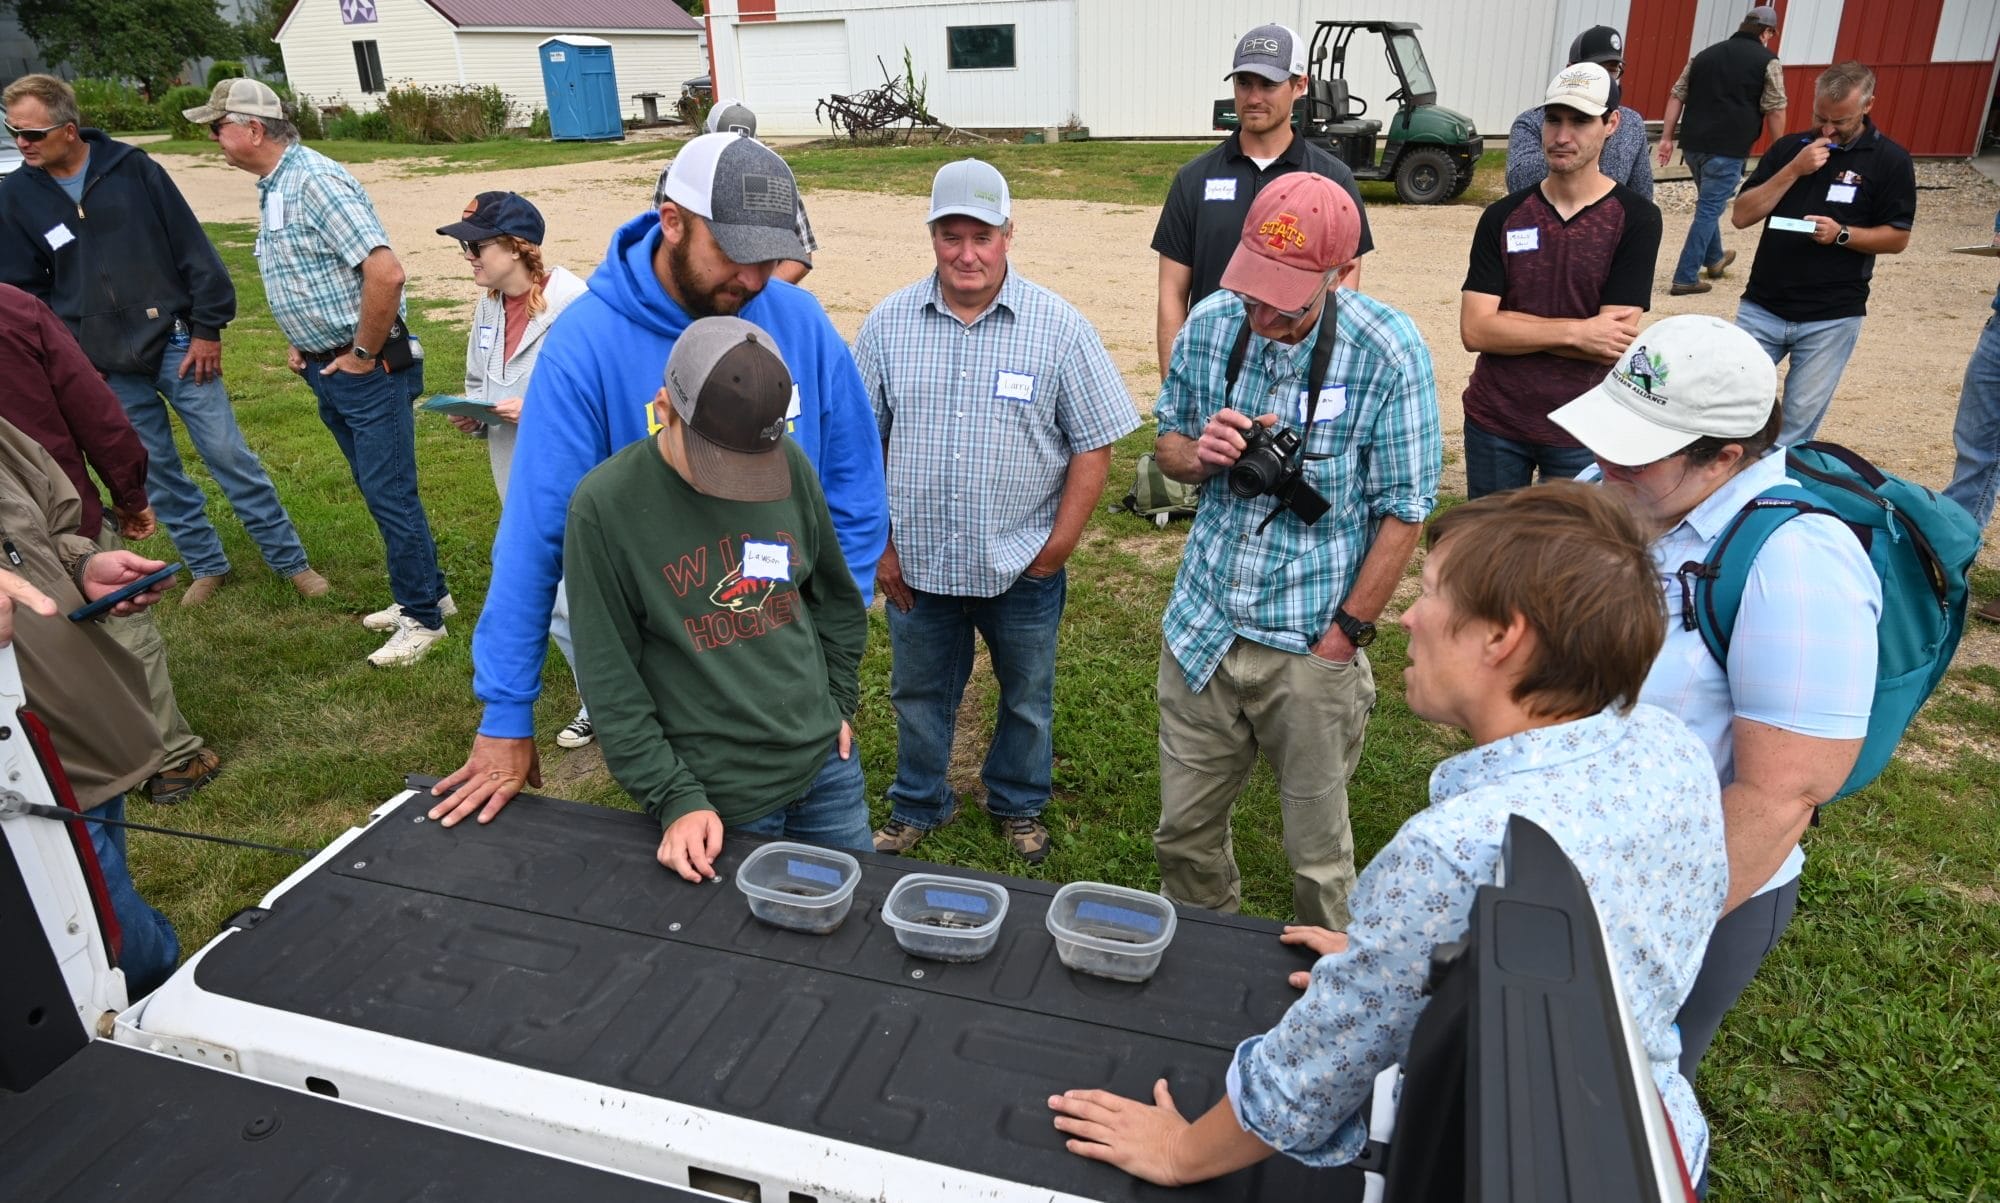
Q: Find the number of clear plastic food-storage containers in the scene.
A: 3